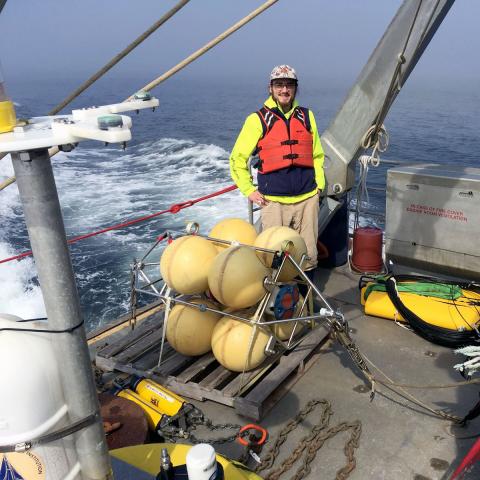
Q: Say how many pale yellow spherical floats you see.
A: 7